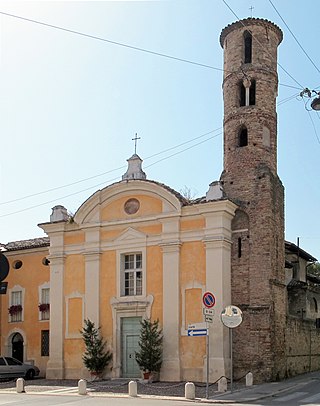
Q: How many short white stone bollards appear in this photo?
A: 6